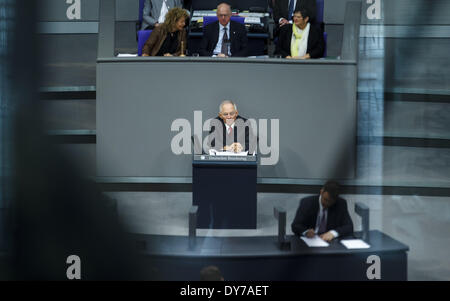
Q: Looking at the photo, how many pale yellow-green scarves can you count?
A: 1